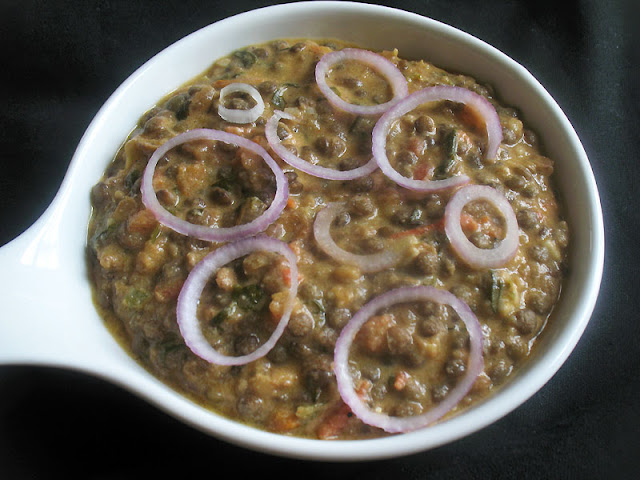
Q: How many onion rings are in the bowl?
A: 9